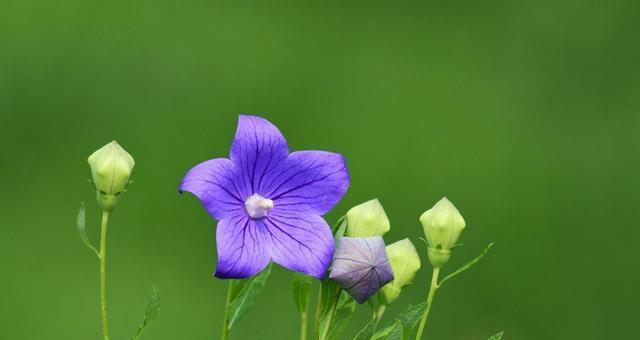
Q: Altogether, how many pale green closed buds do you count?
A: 4